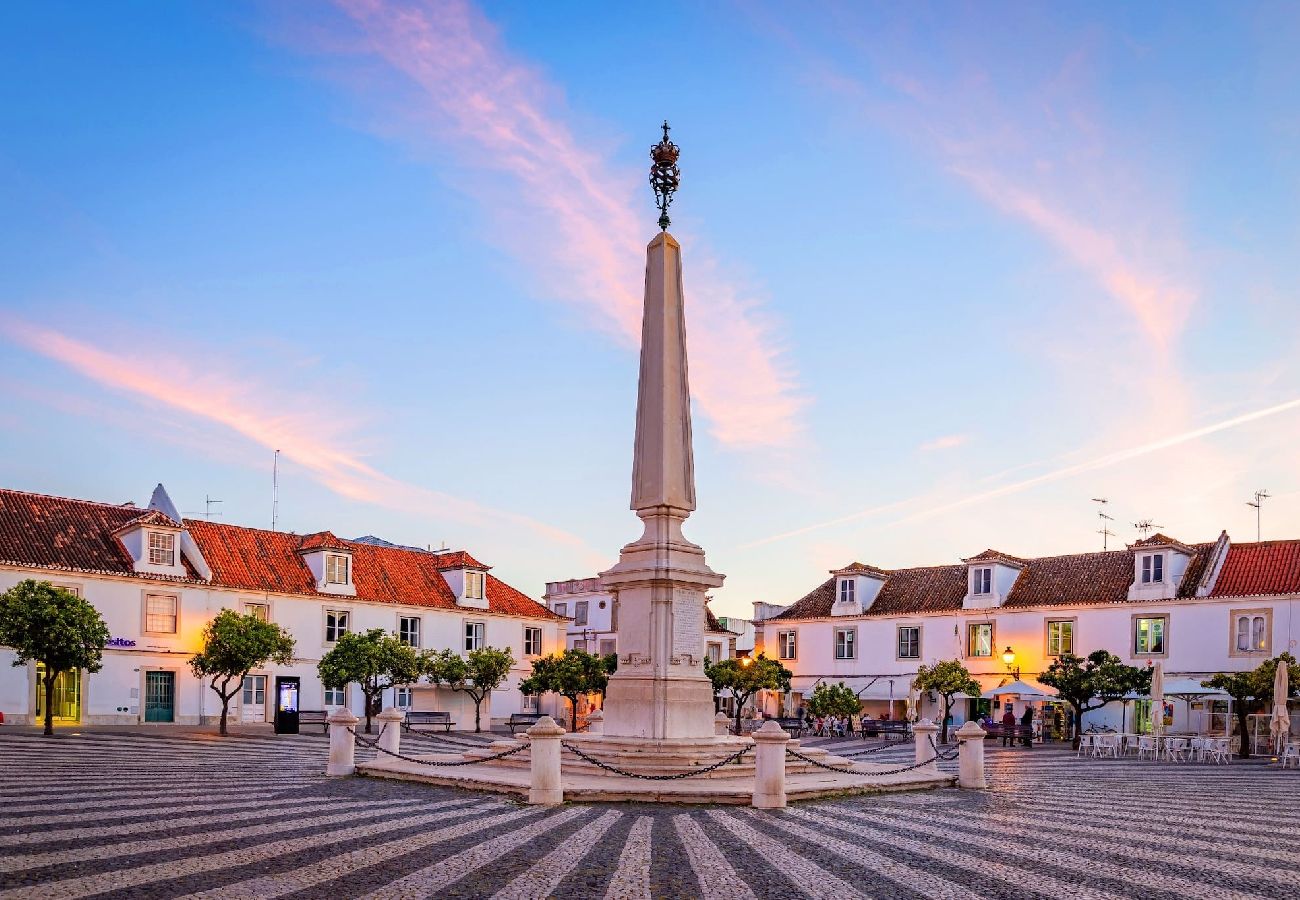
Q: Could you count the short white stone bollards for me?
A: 8